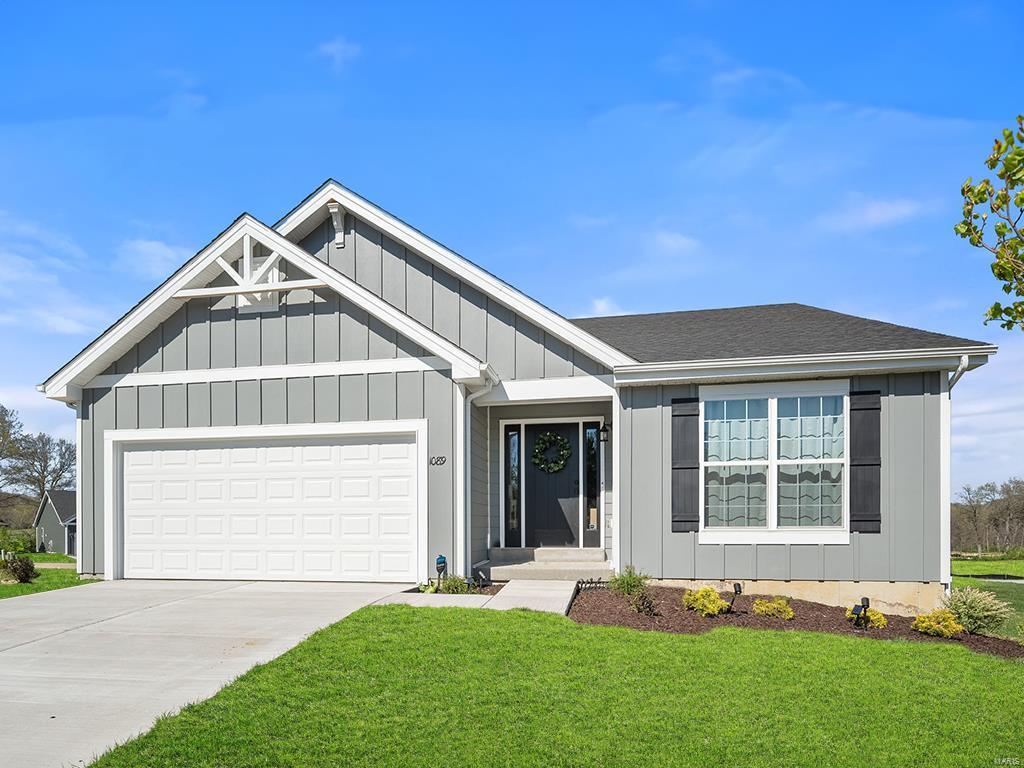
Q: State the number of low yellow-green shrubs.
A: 4